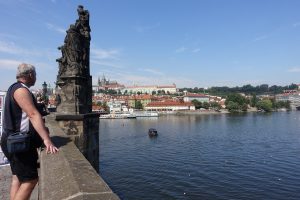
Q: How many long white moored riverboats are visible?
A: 2